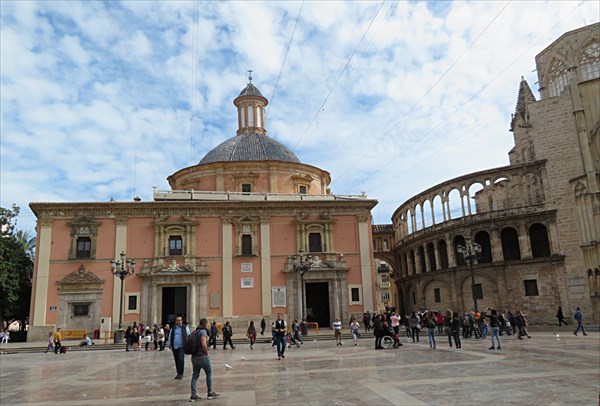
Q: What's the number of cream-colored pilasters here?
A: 5